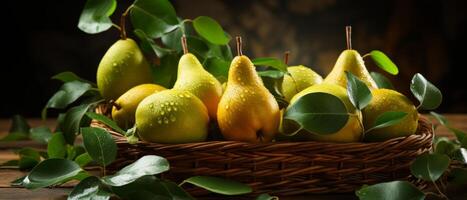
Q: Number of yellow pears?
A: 9